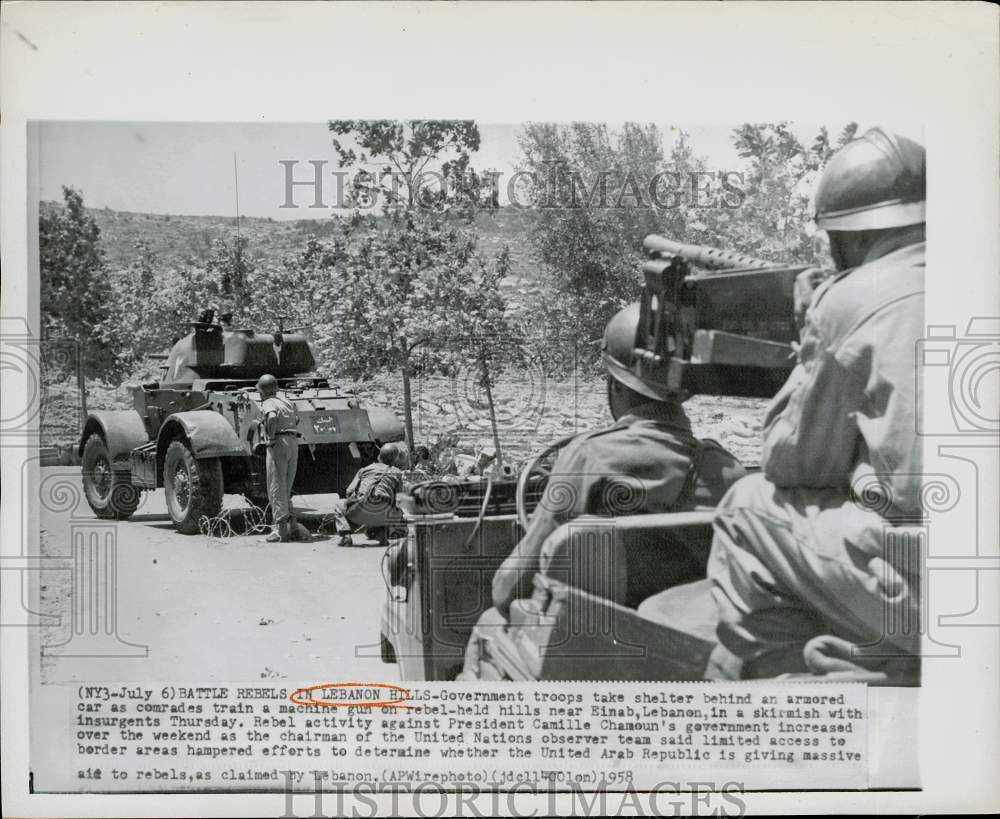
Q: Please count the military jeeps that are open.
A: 1